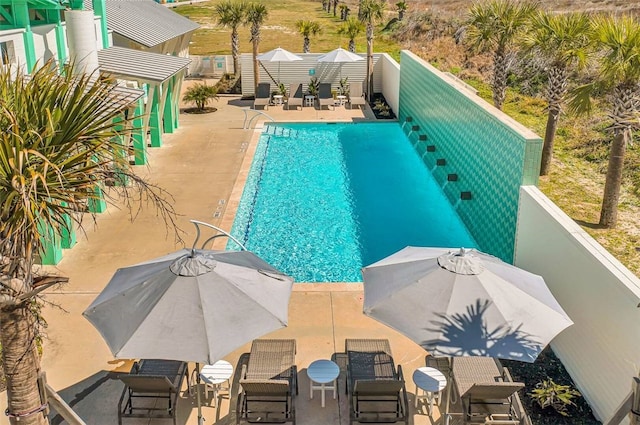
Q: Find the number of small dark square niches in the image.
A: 7